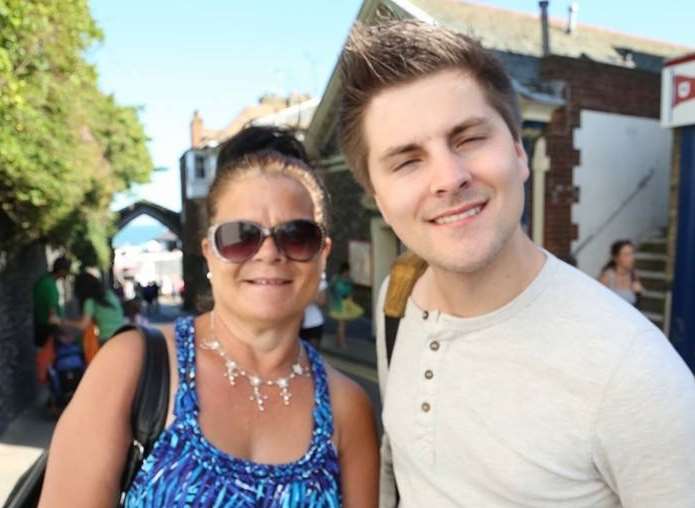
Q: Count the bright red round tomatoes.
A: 0